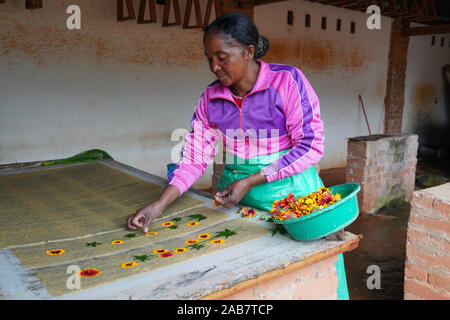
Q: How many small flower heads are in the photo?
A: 13